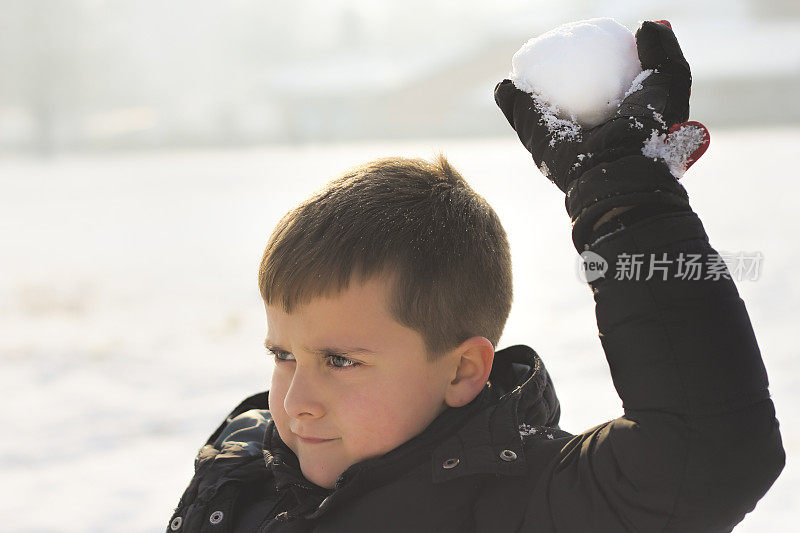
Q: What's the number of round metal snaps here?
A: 4